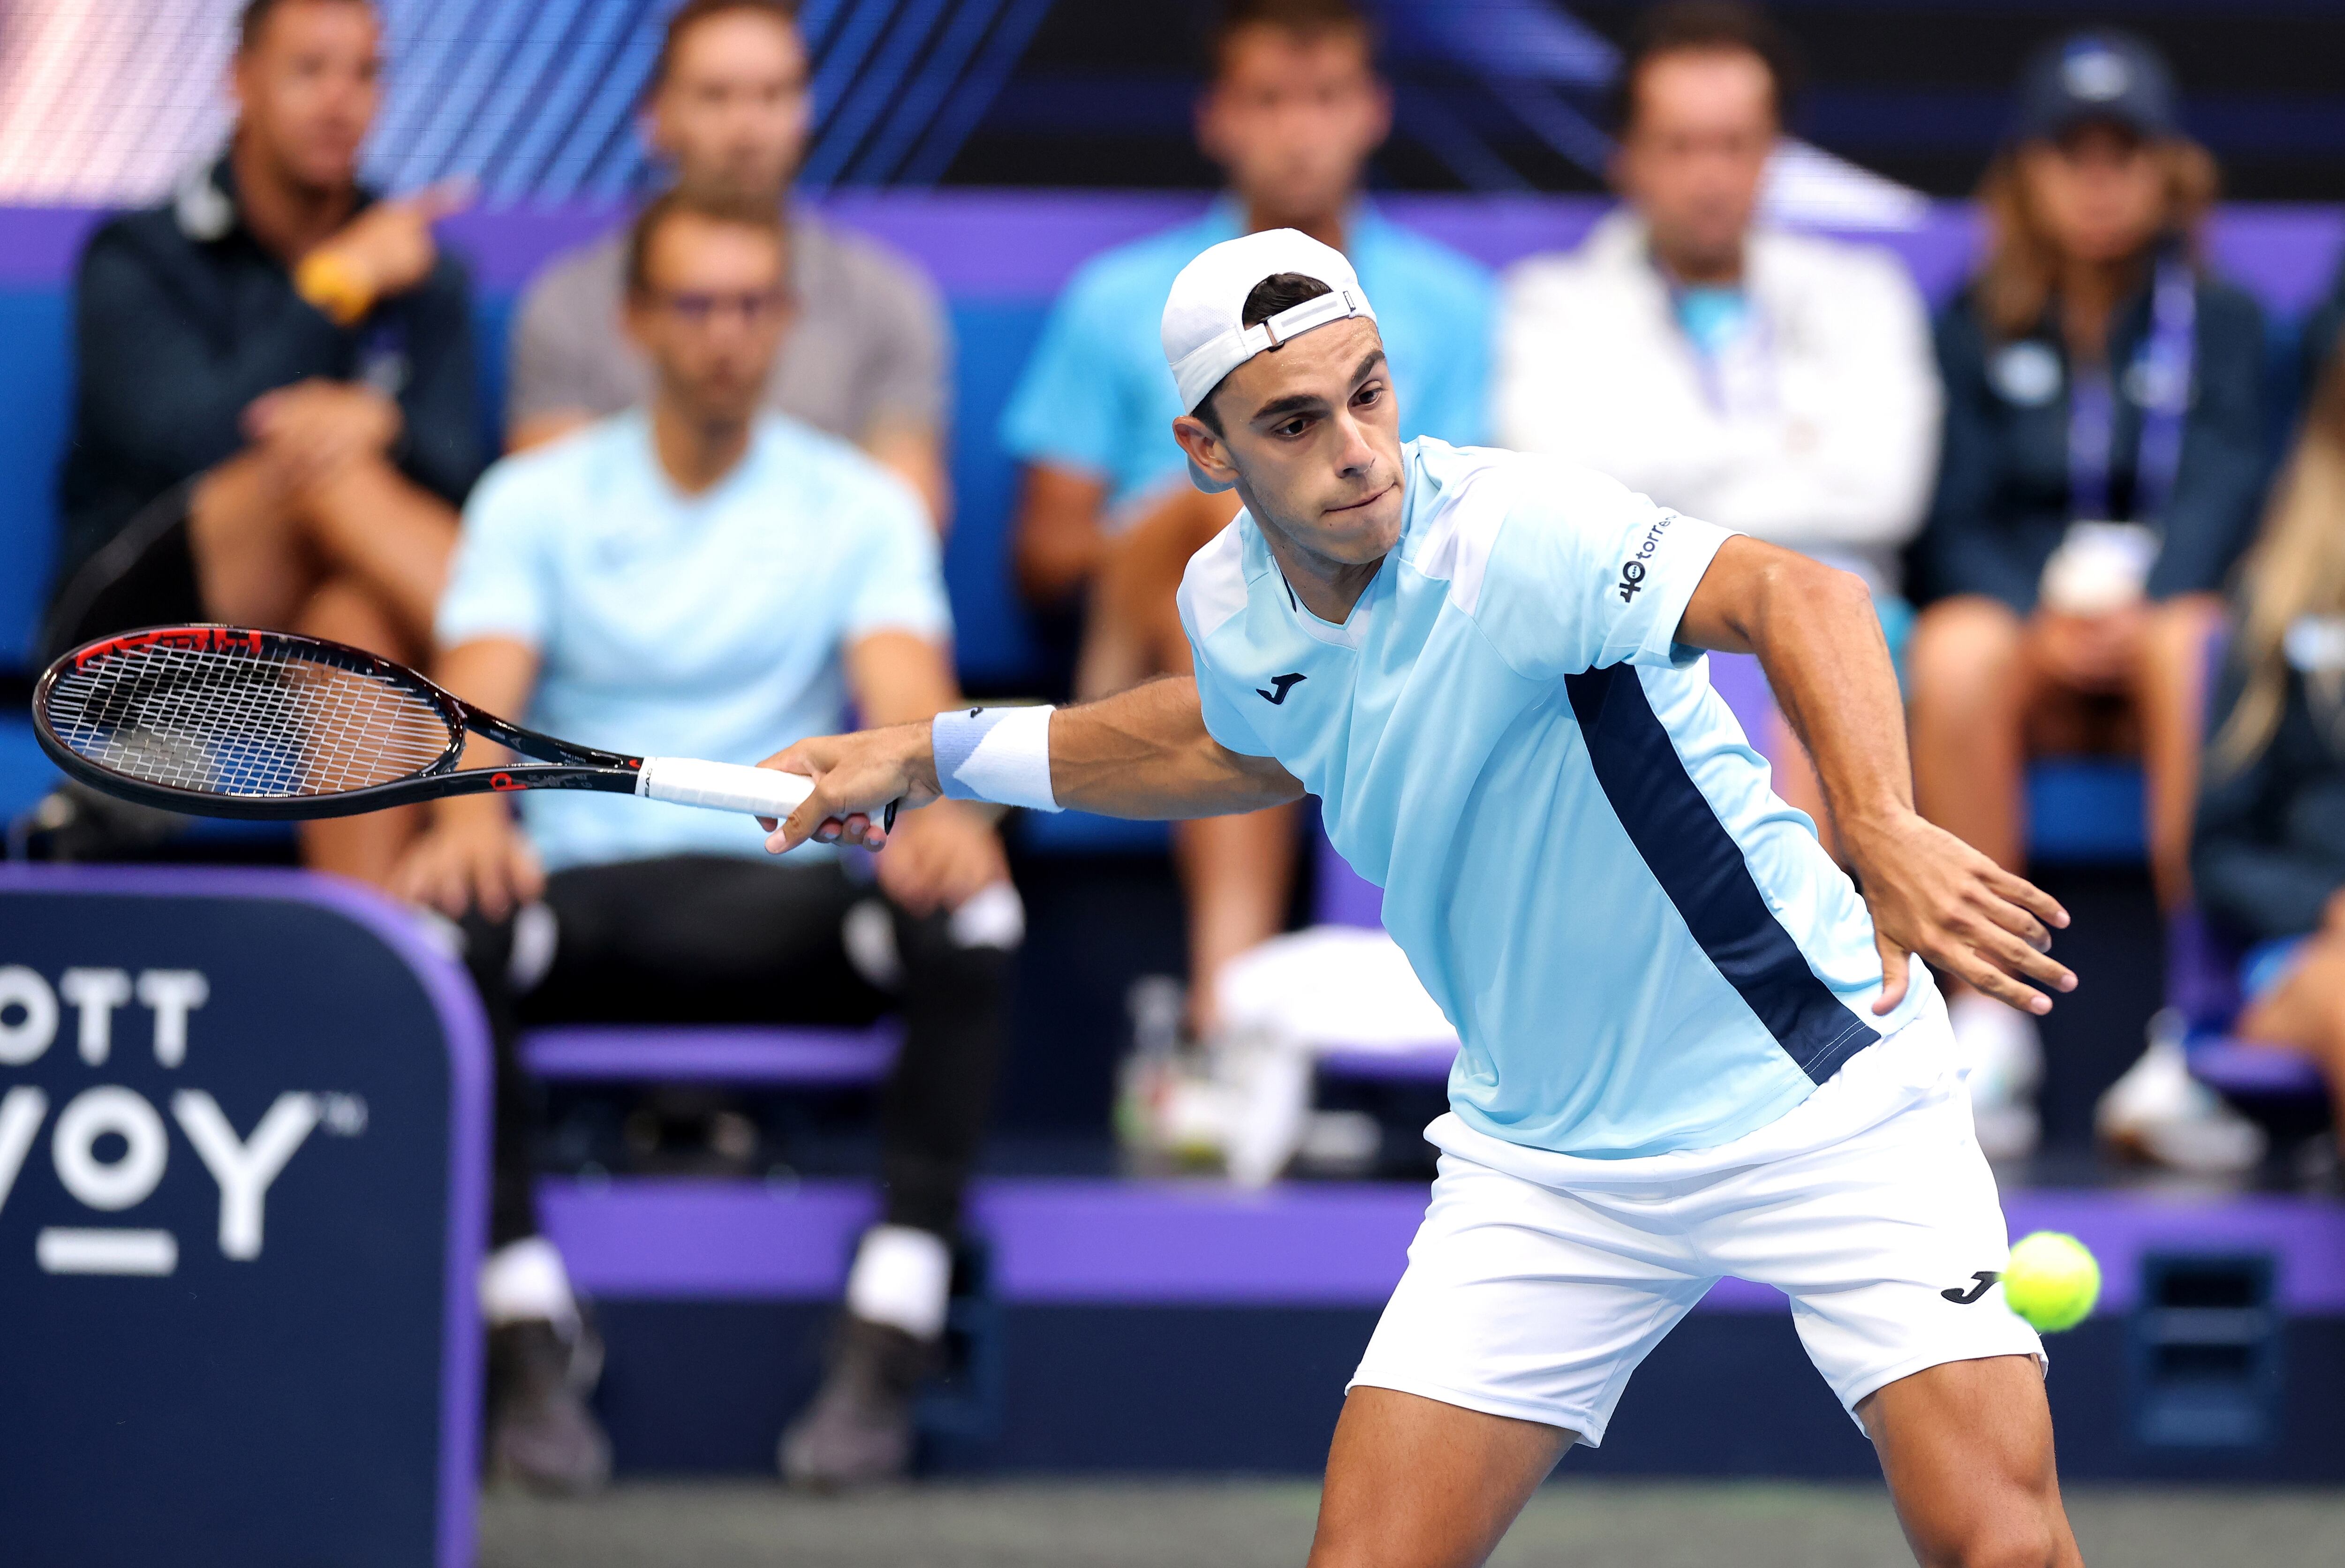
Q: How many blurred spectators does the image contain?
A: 7